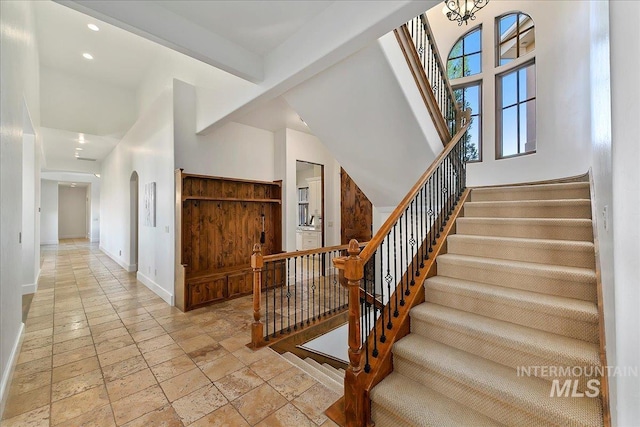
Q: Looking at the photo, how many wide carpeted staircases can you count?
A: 1